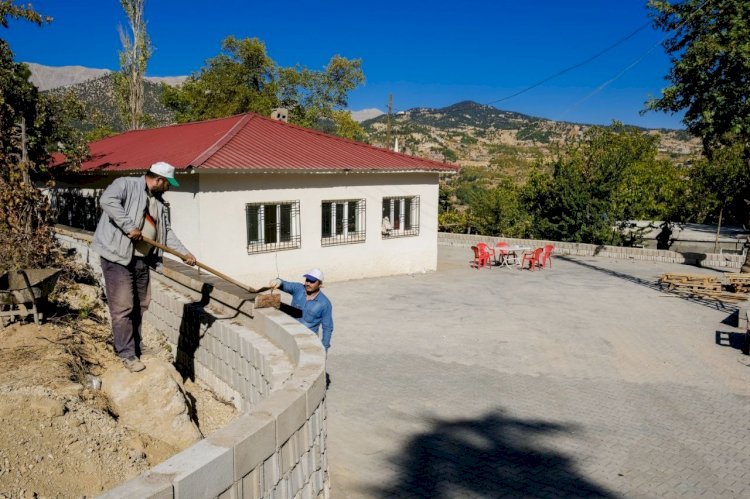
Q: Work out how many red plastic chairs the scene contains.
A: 5